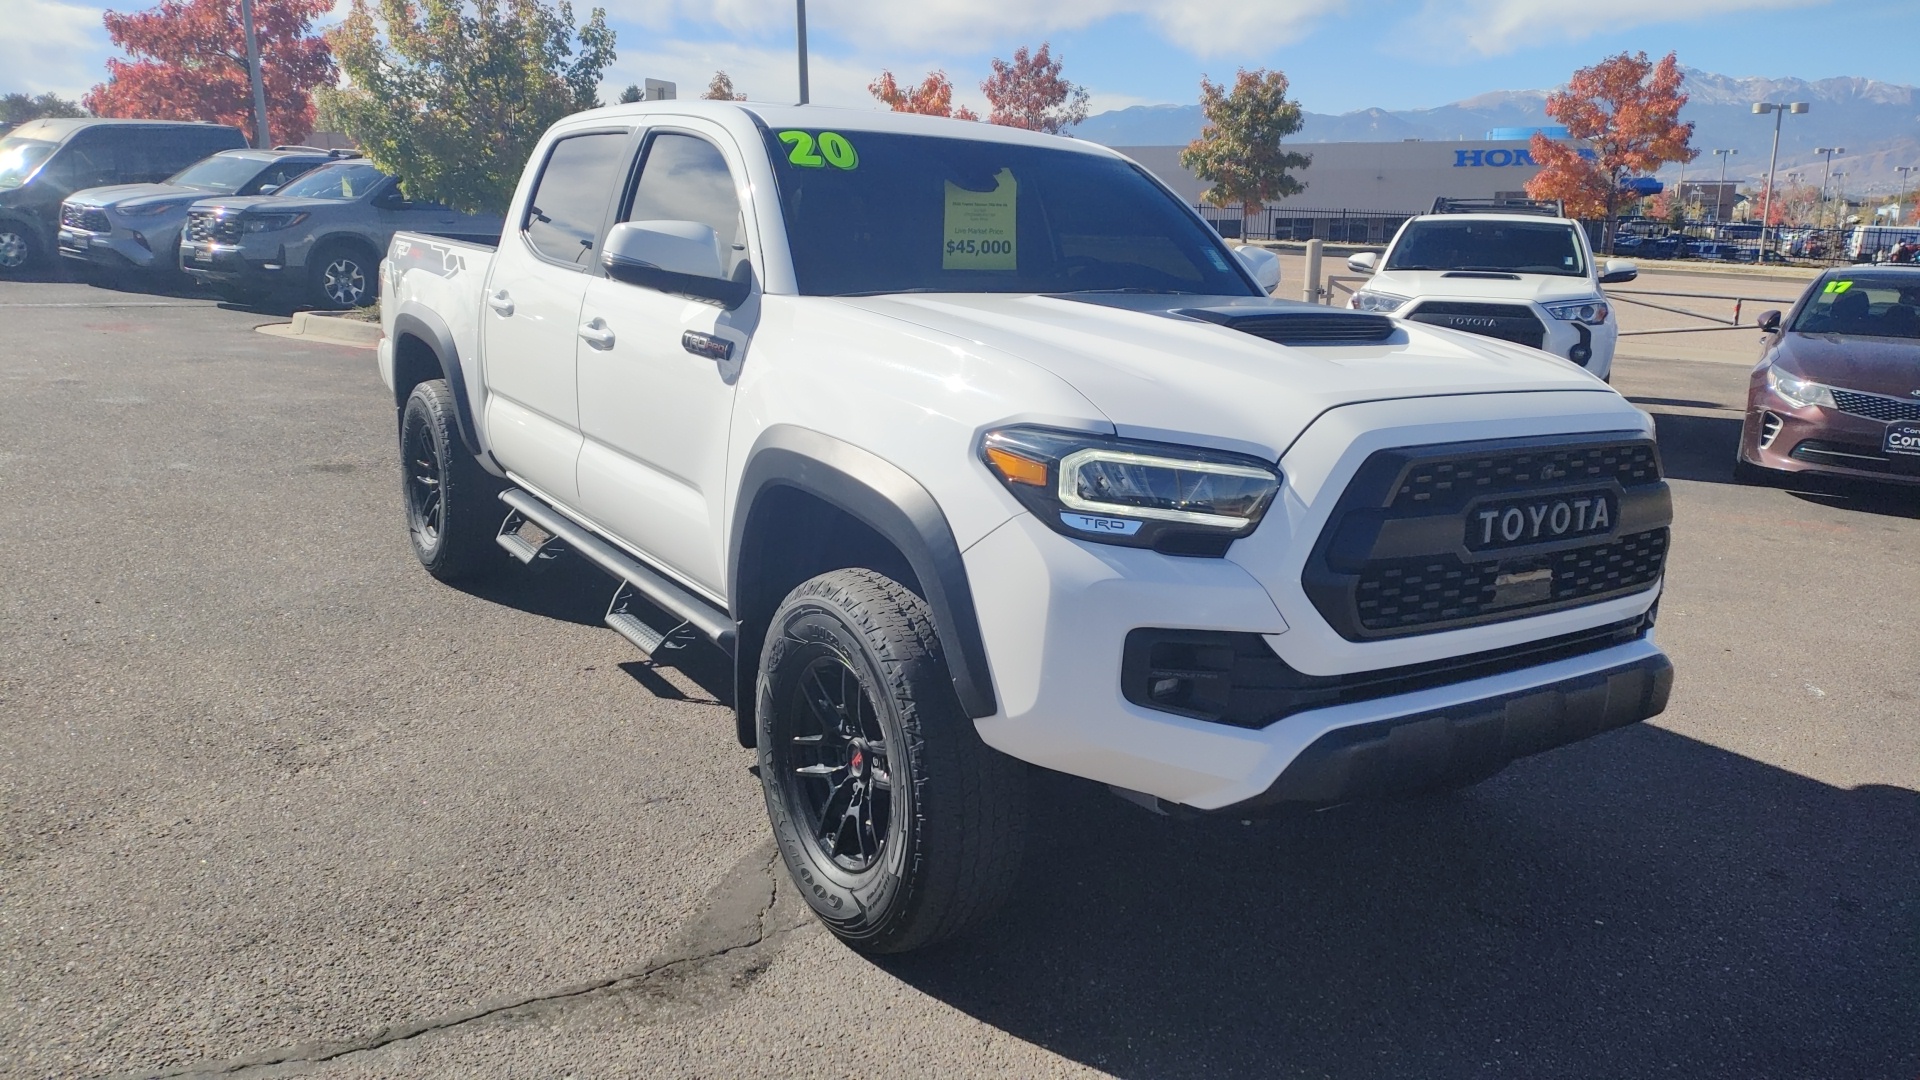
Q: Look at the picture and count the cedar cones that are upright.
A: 0